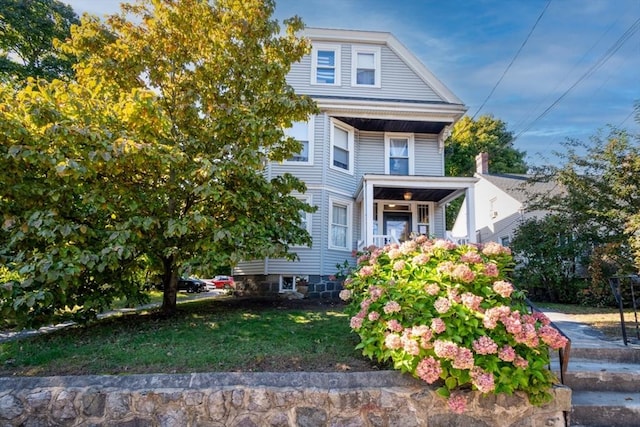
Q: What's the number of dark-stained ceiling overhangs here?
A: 2